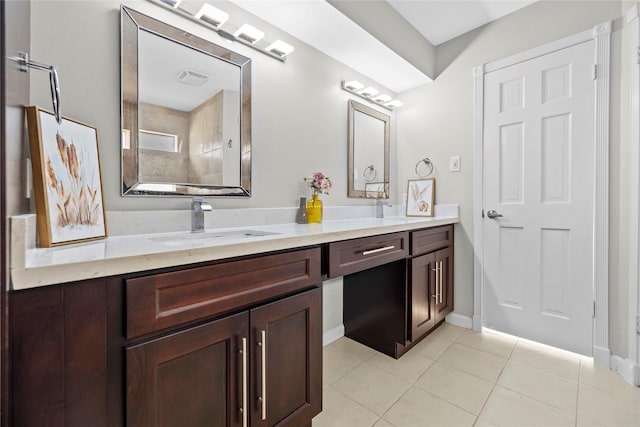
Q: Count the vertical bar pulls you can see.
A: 4